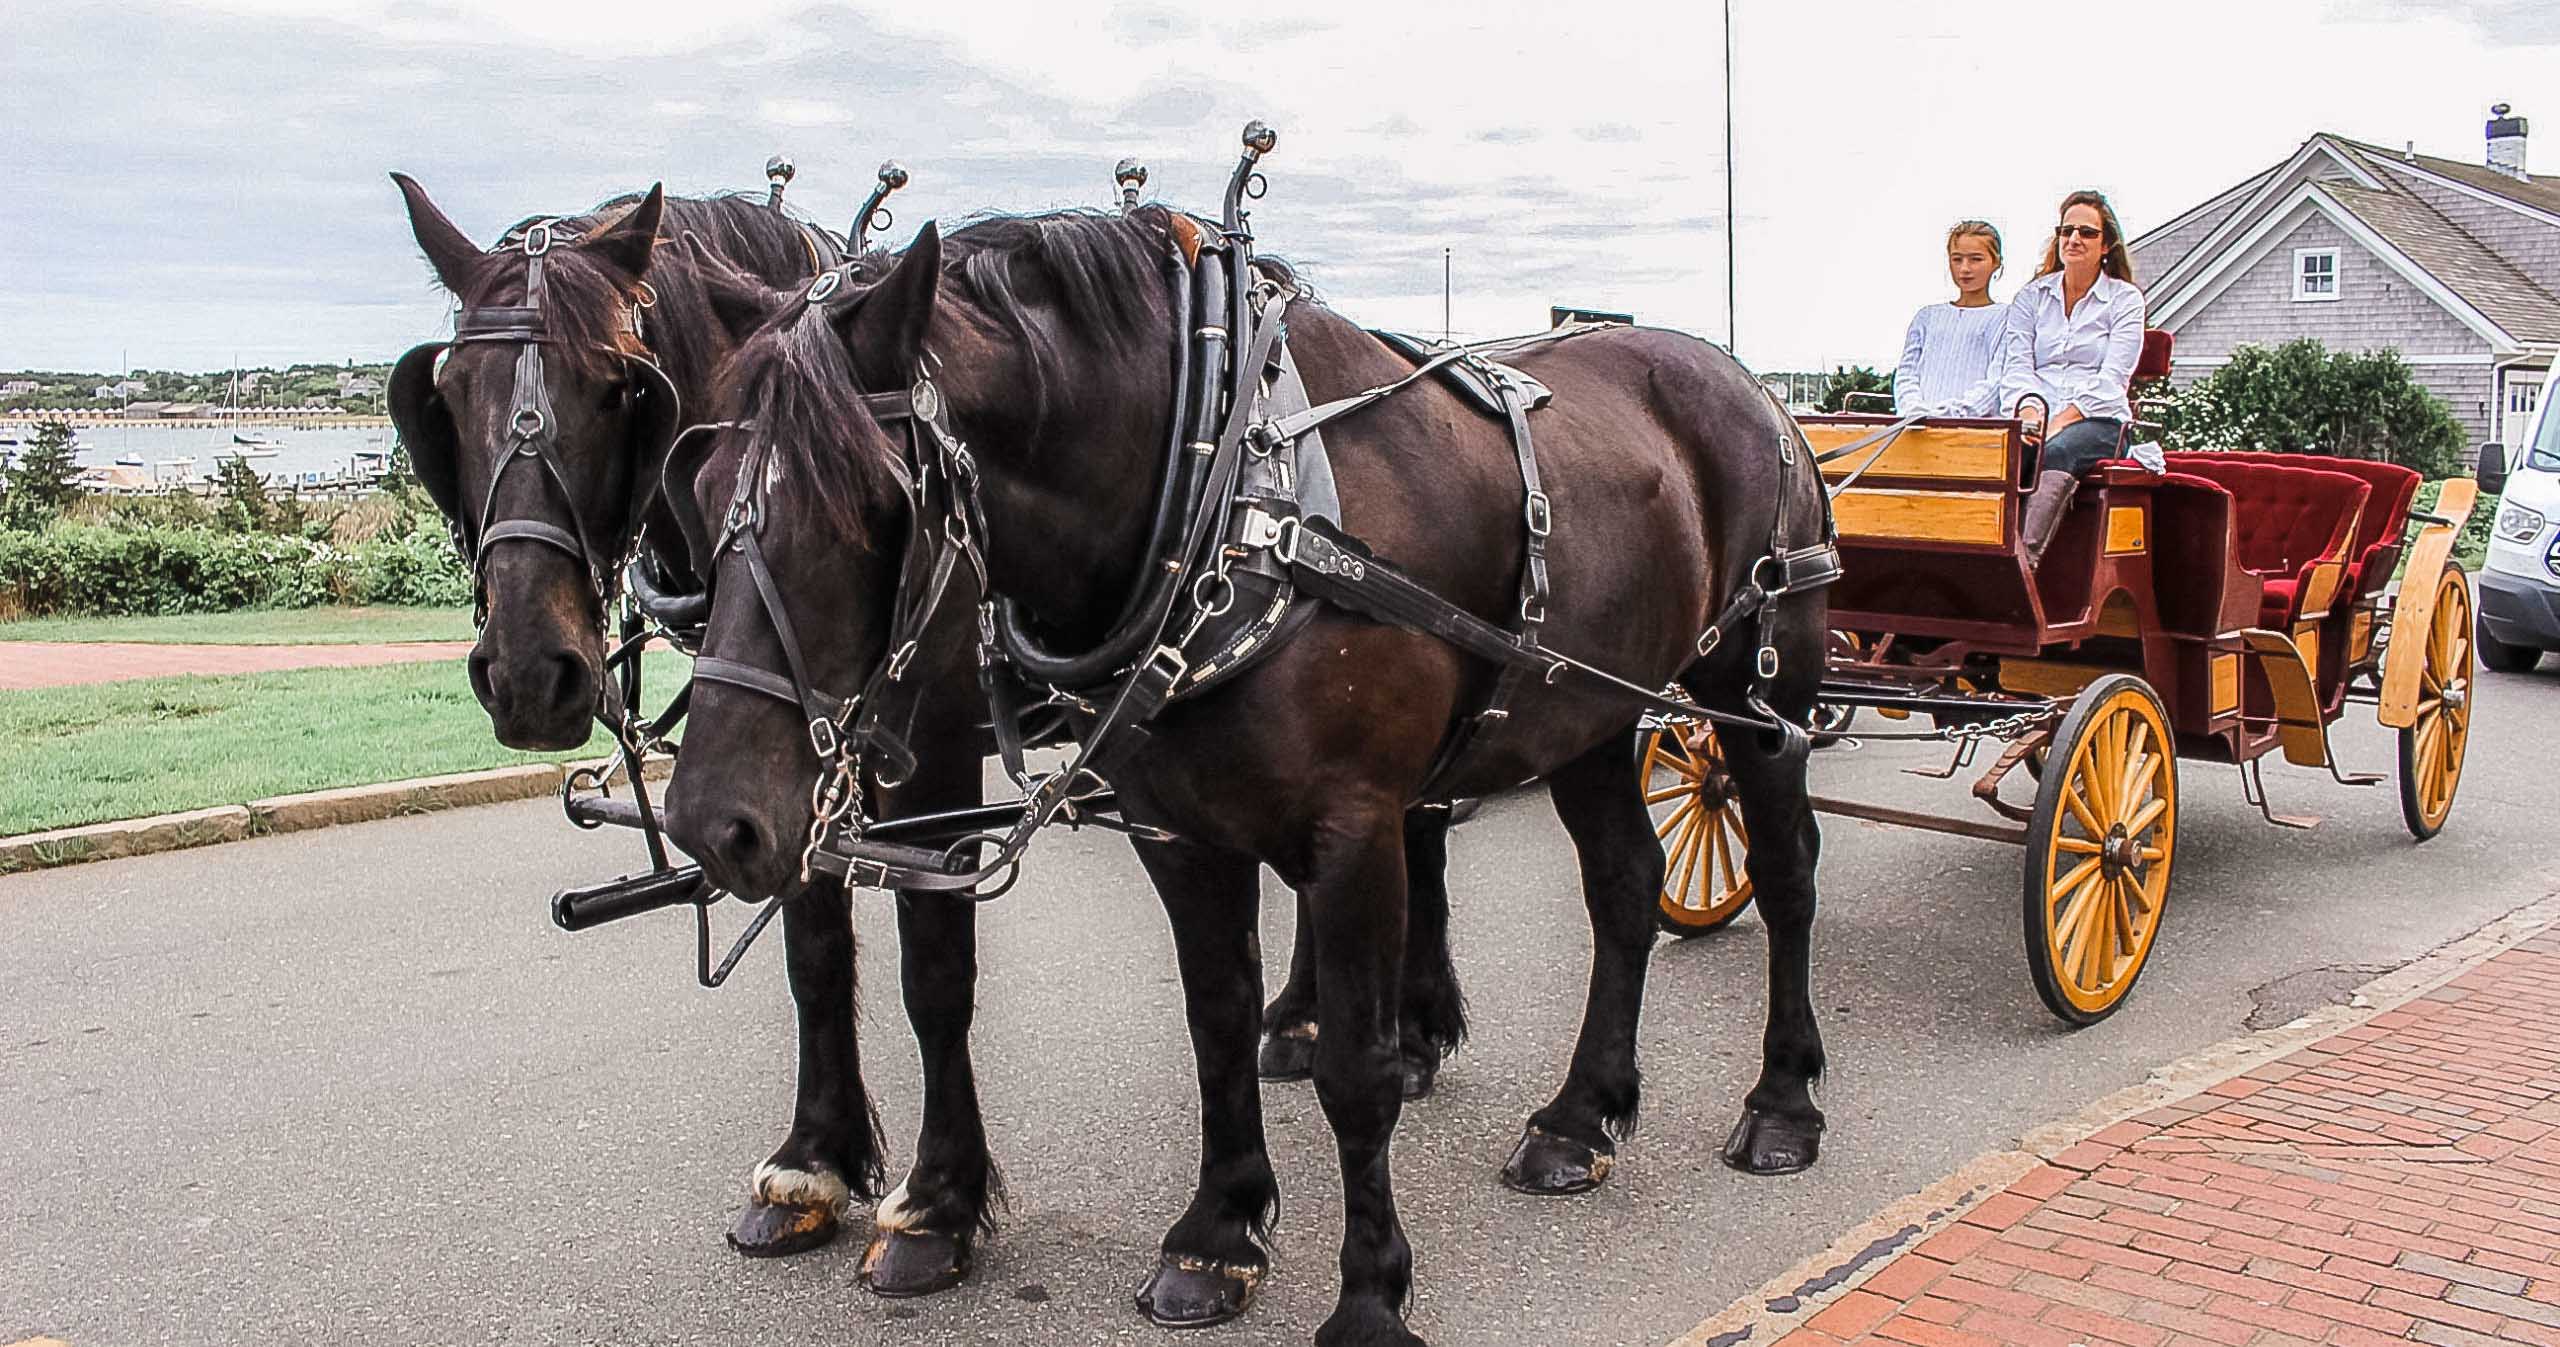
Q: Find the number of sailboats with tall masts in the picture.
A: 2